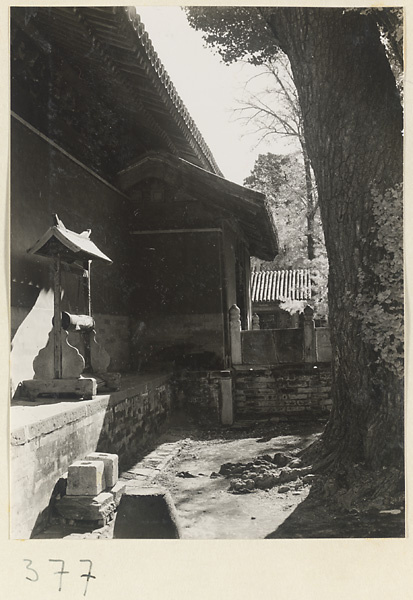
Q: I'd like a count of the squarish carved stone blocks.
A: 2